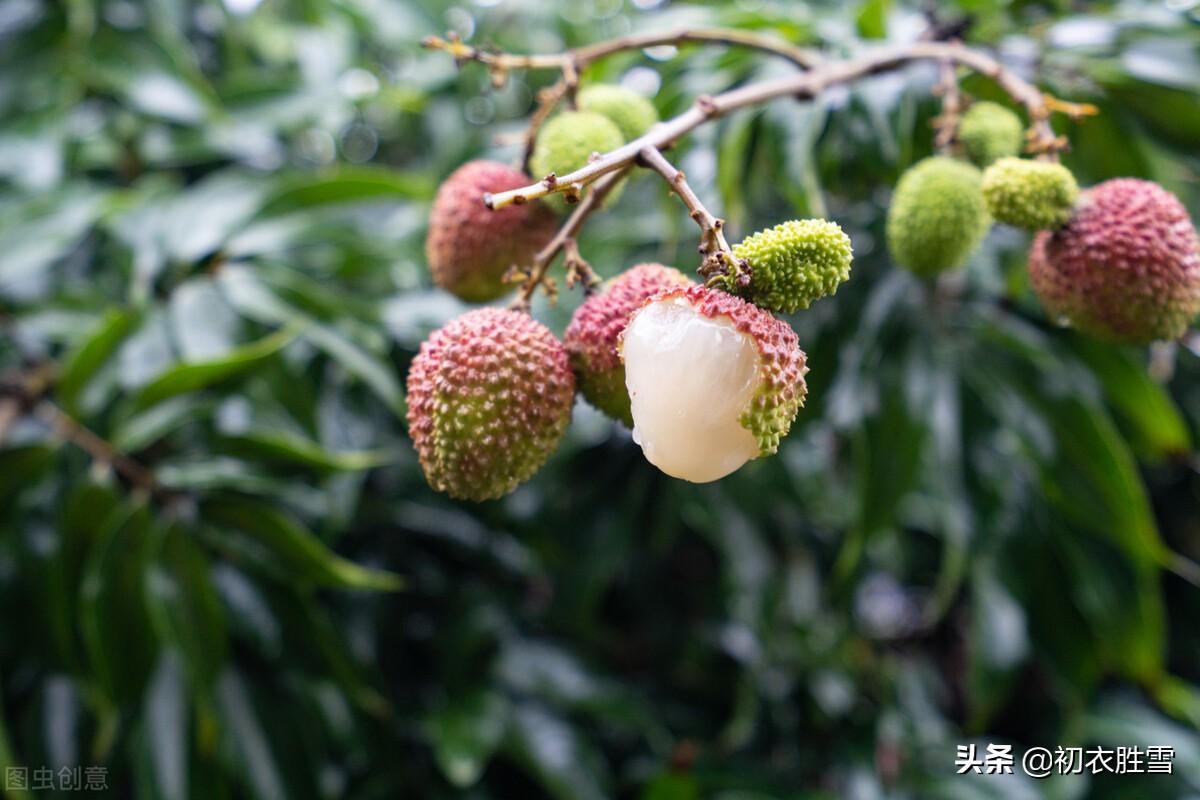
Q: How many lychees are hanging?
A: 11